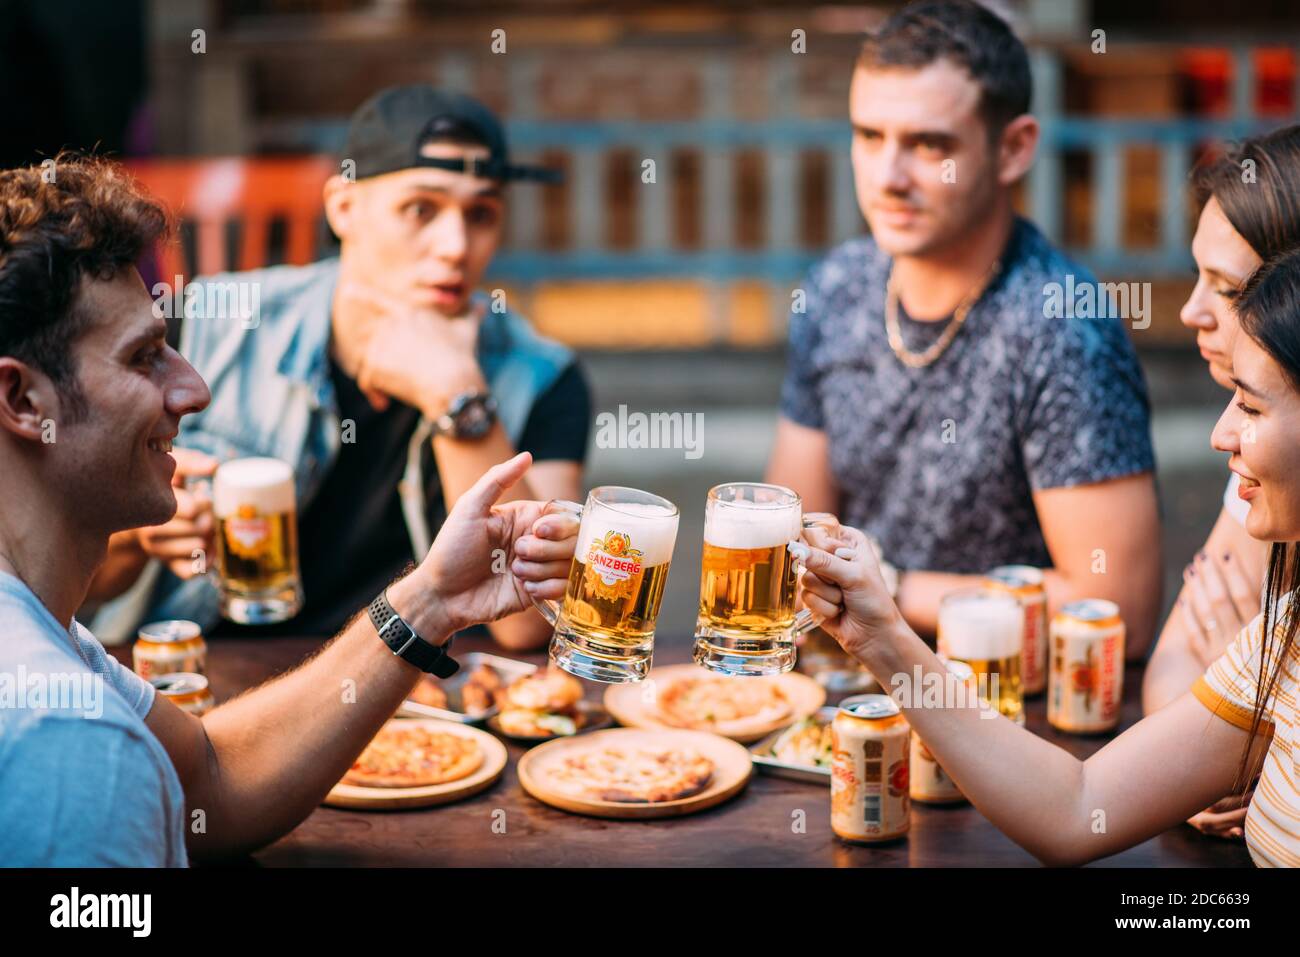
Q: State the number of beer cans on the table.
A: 6